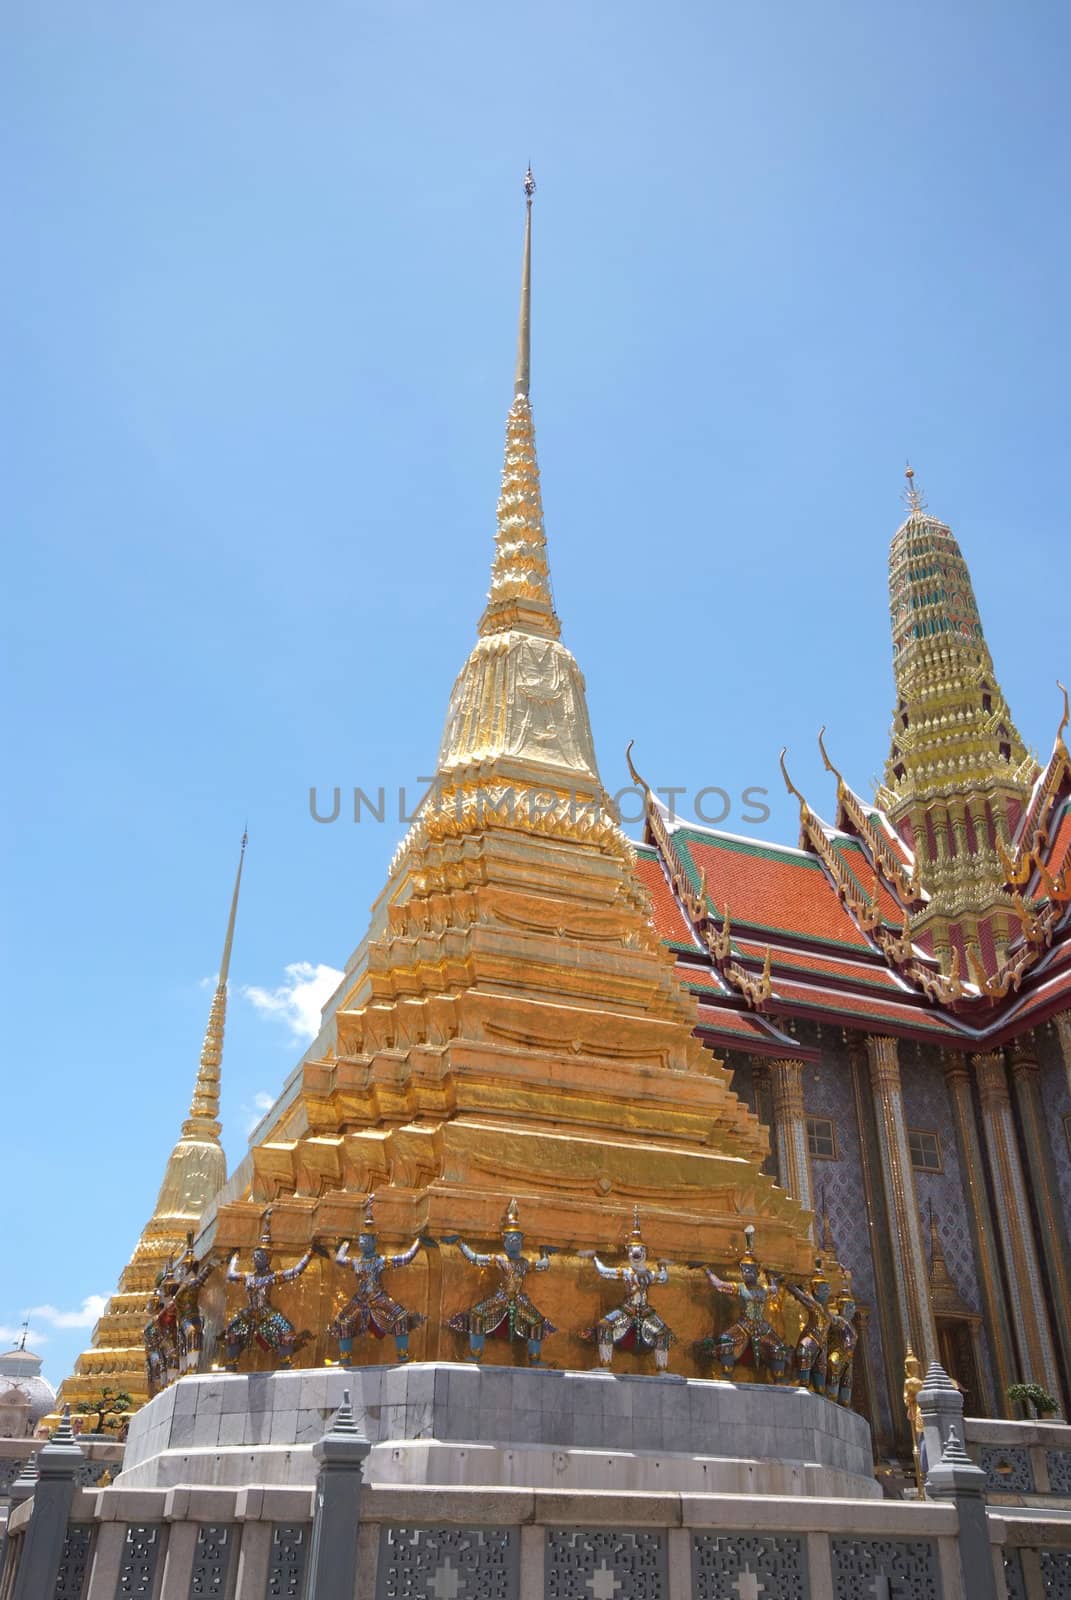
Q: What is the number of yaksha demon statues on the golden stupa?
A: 10